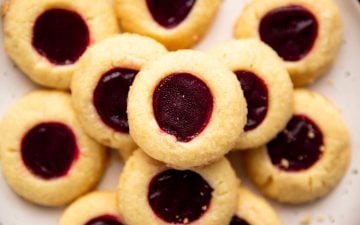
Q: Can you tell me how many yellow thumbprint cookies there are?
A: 11